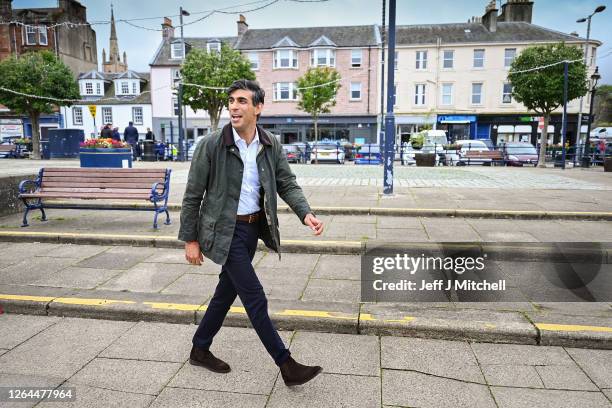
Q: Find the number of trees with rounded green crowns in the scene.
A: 4